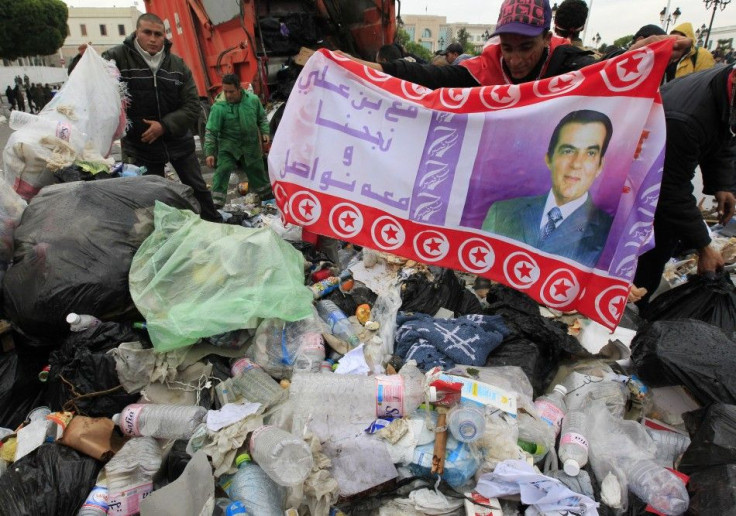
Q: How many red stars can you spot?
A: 13